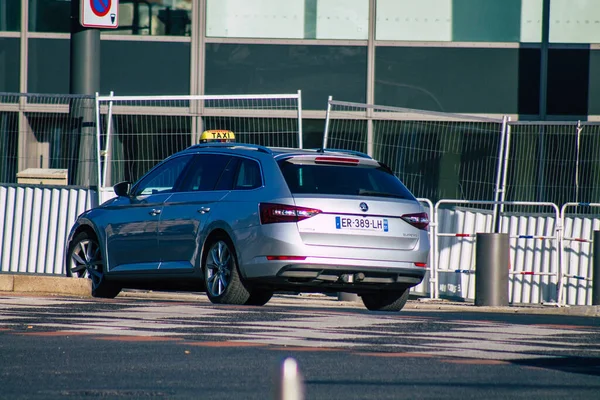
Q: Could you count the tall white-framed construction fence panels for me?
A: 4